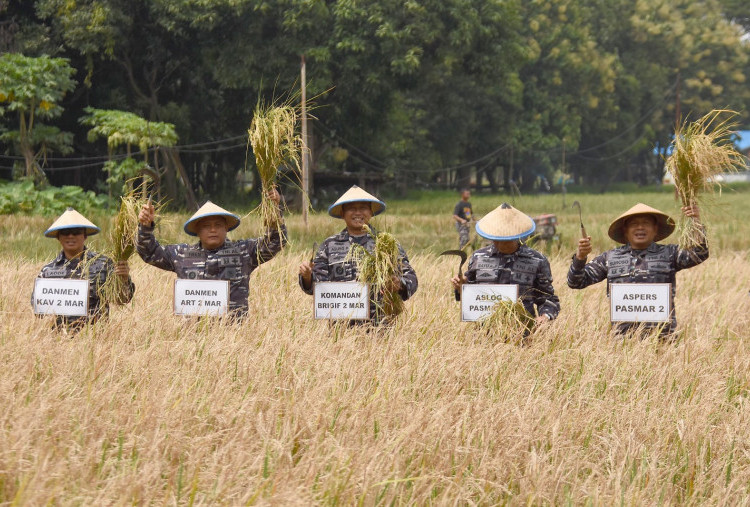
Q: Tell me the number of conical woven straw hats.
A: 5